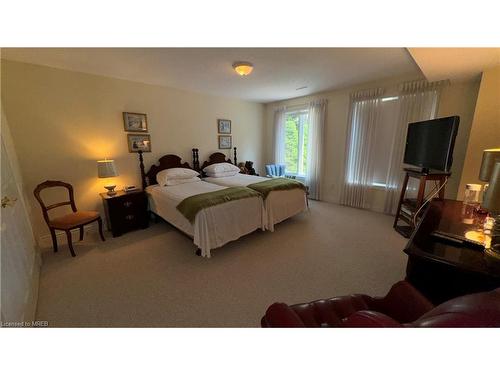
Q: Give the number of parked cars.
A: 0